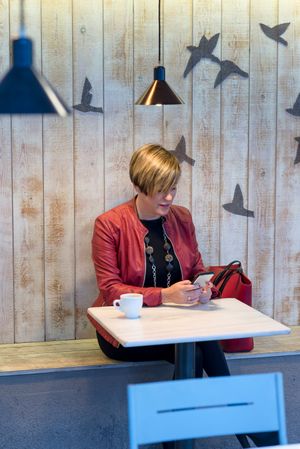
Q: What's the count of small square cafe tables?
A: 1